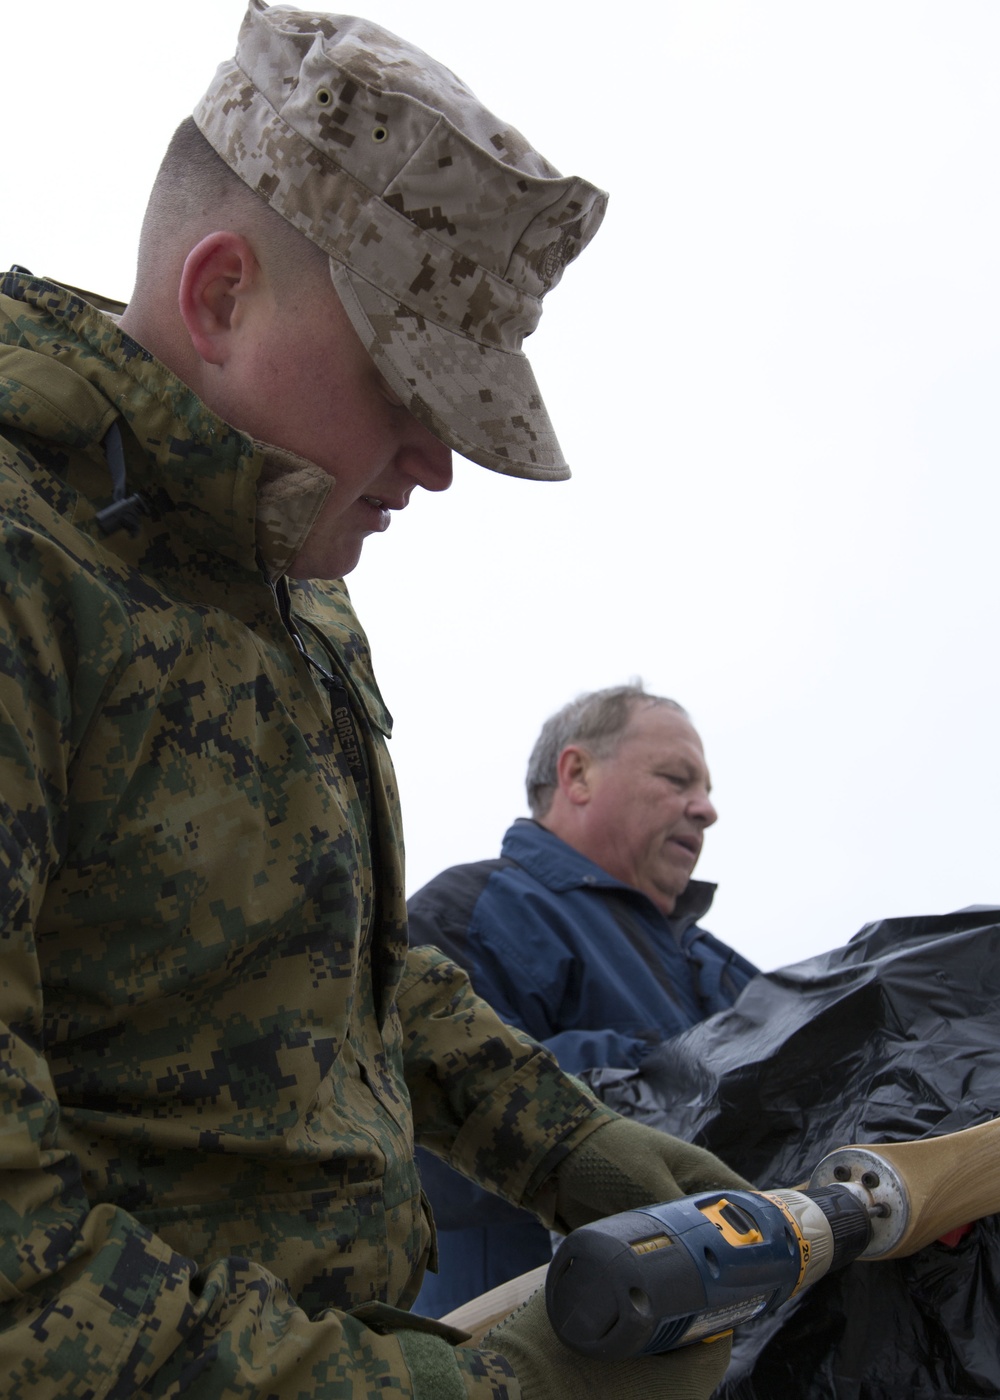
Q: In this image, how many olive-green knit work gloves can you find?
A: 2